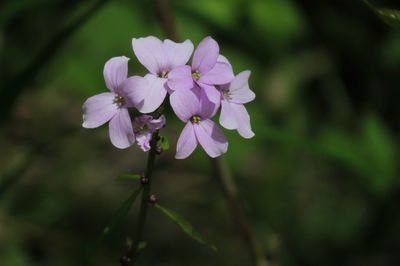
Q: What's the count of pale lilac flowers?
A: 6